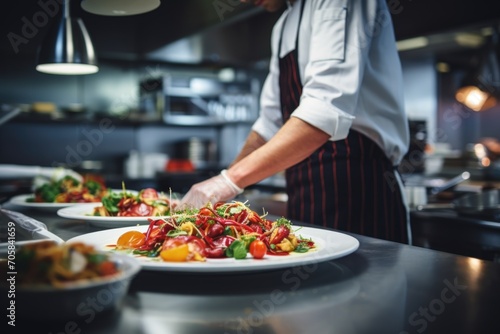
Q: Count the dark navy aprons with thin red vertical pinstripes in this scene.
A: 1